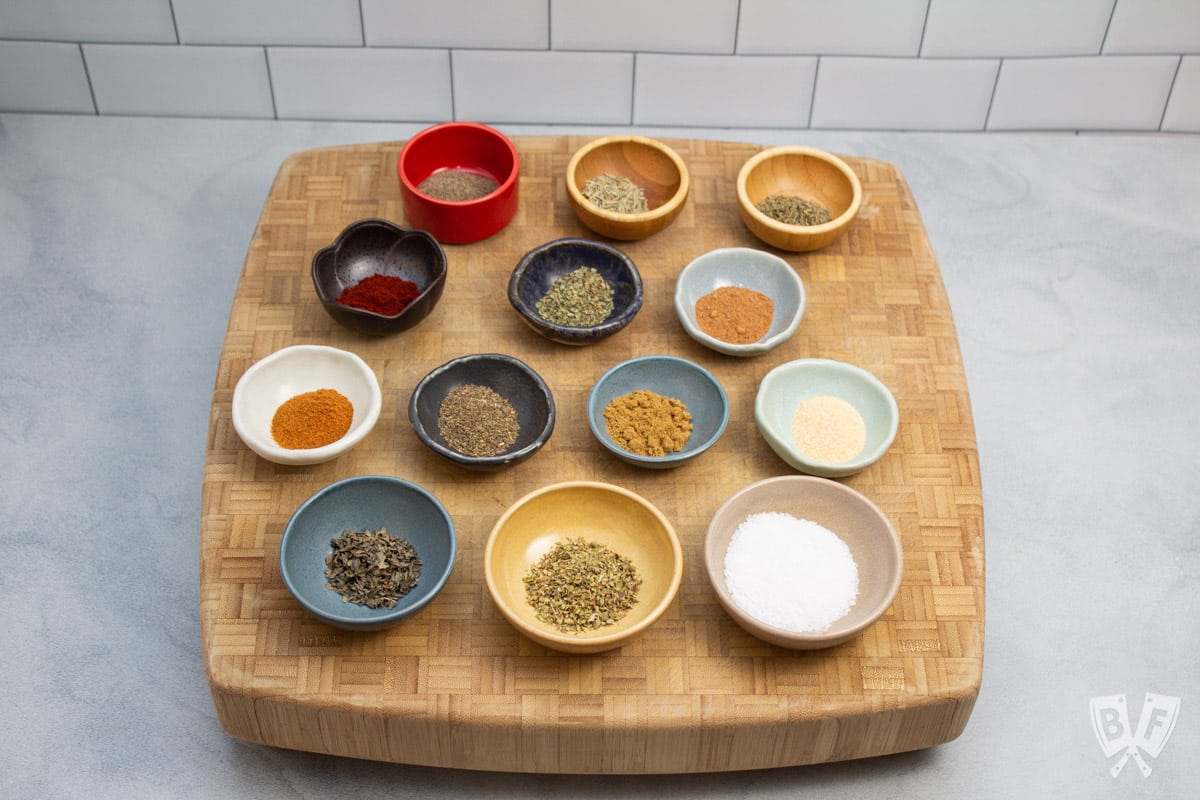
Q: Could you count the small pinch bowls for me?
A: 13